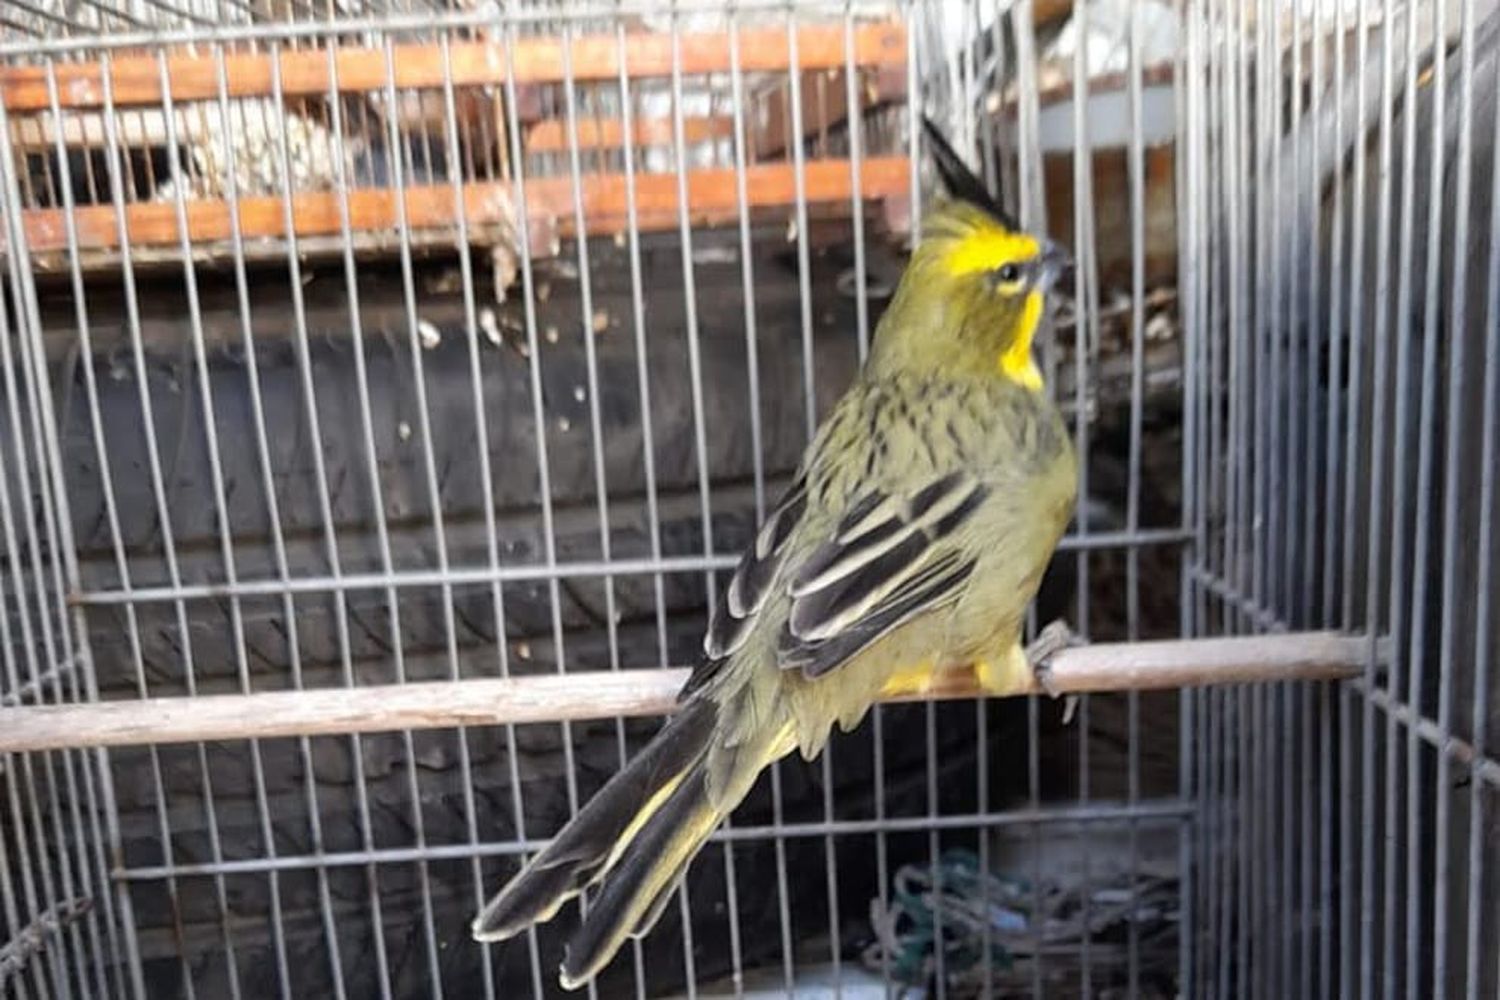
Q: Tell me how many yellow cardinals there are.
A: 1